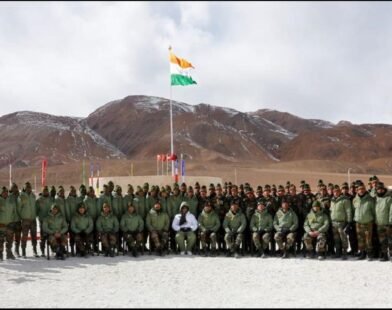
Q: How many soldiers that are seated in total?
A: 11